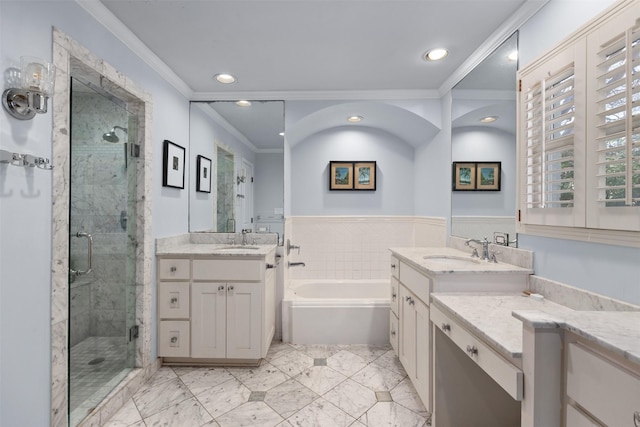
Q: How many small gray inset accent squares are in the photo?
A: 3